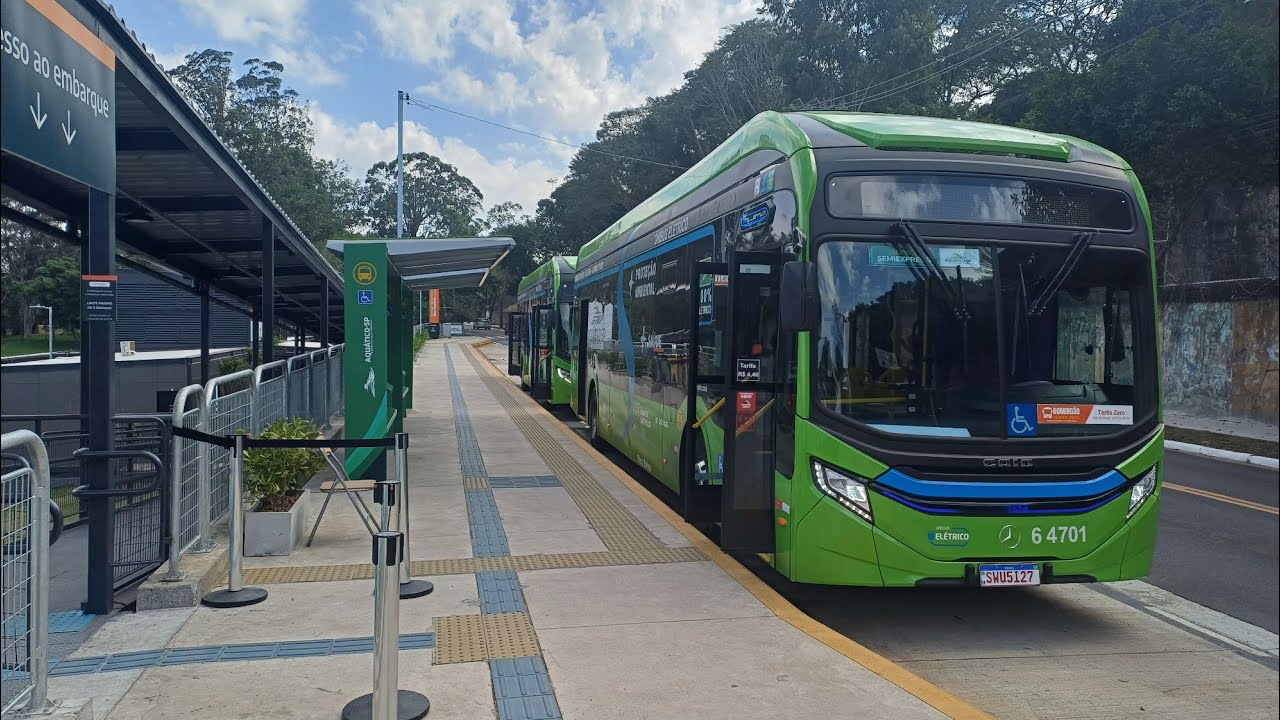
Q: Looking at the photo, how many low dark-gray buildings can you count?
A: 1